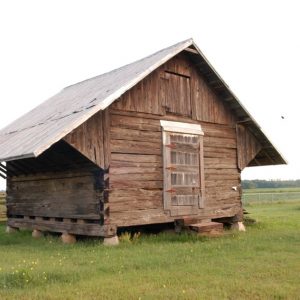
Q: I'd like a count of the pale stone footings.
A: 5